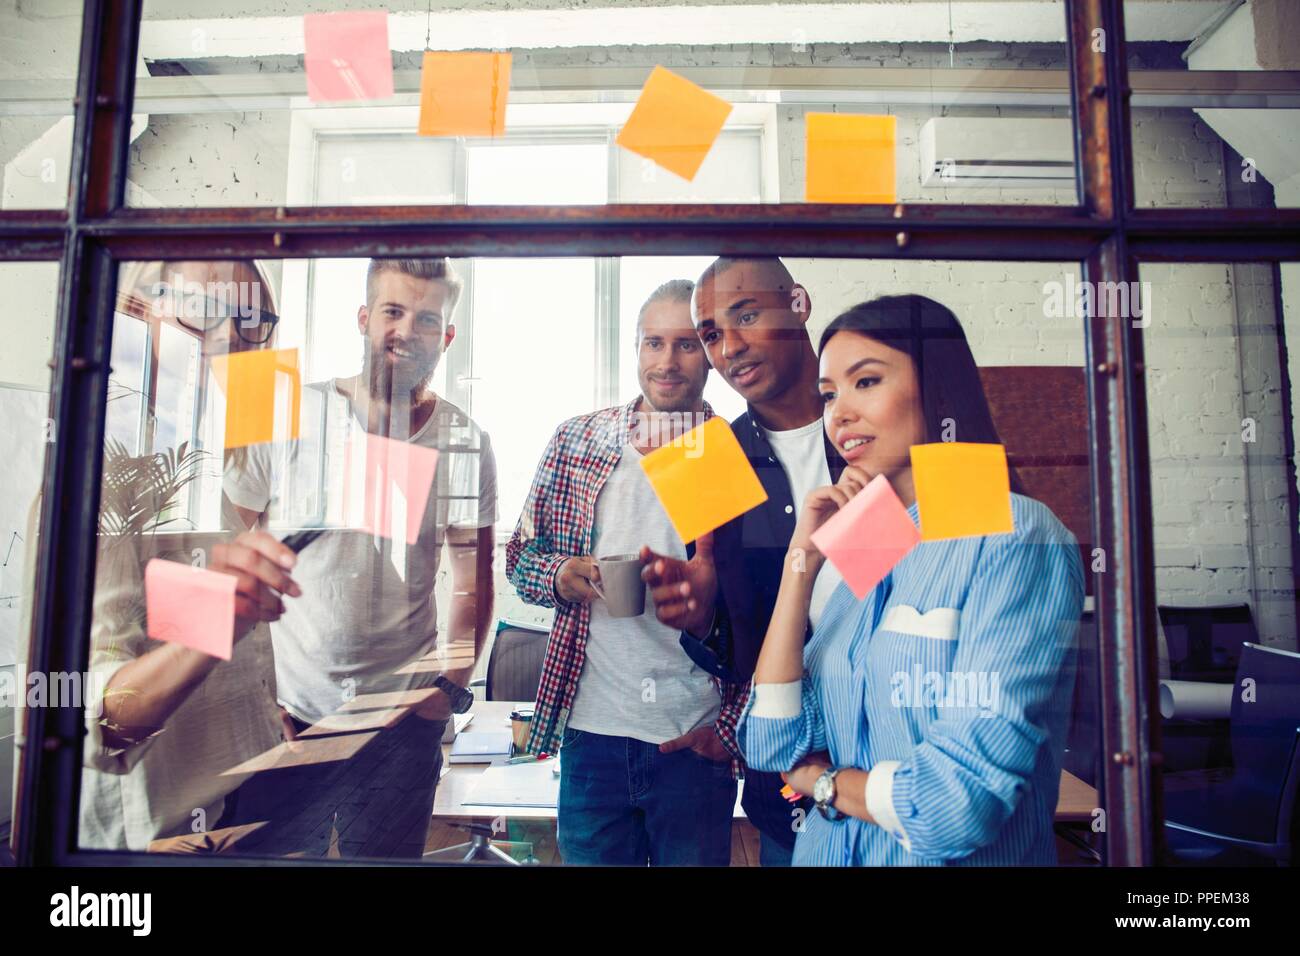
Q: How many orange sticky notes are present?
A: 6